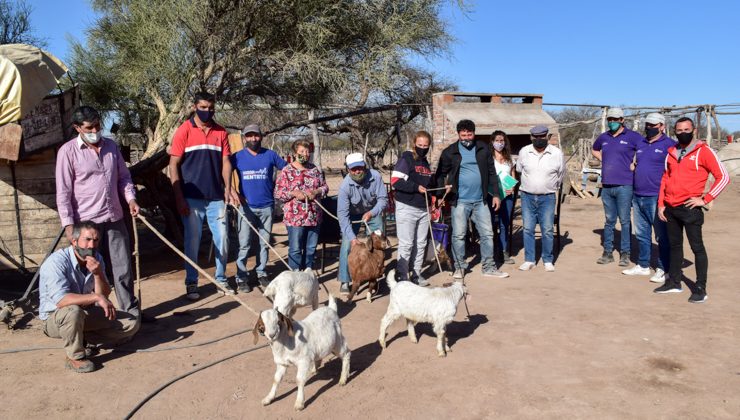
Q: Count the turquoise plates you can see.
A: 0